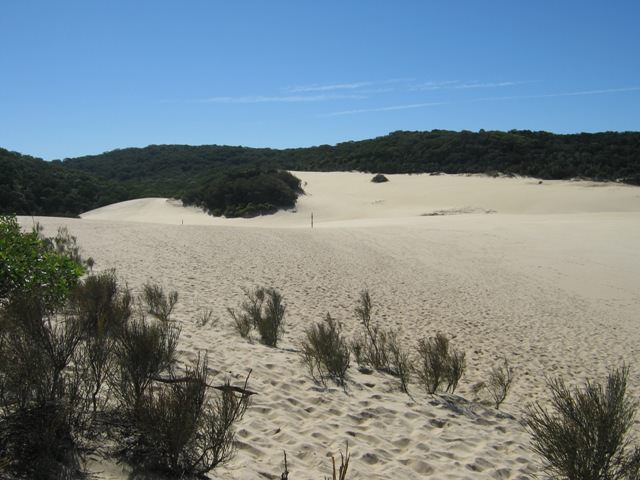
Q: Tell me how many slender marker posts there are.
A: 2